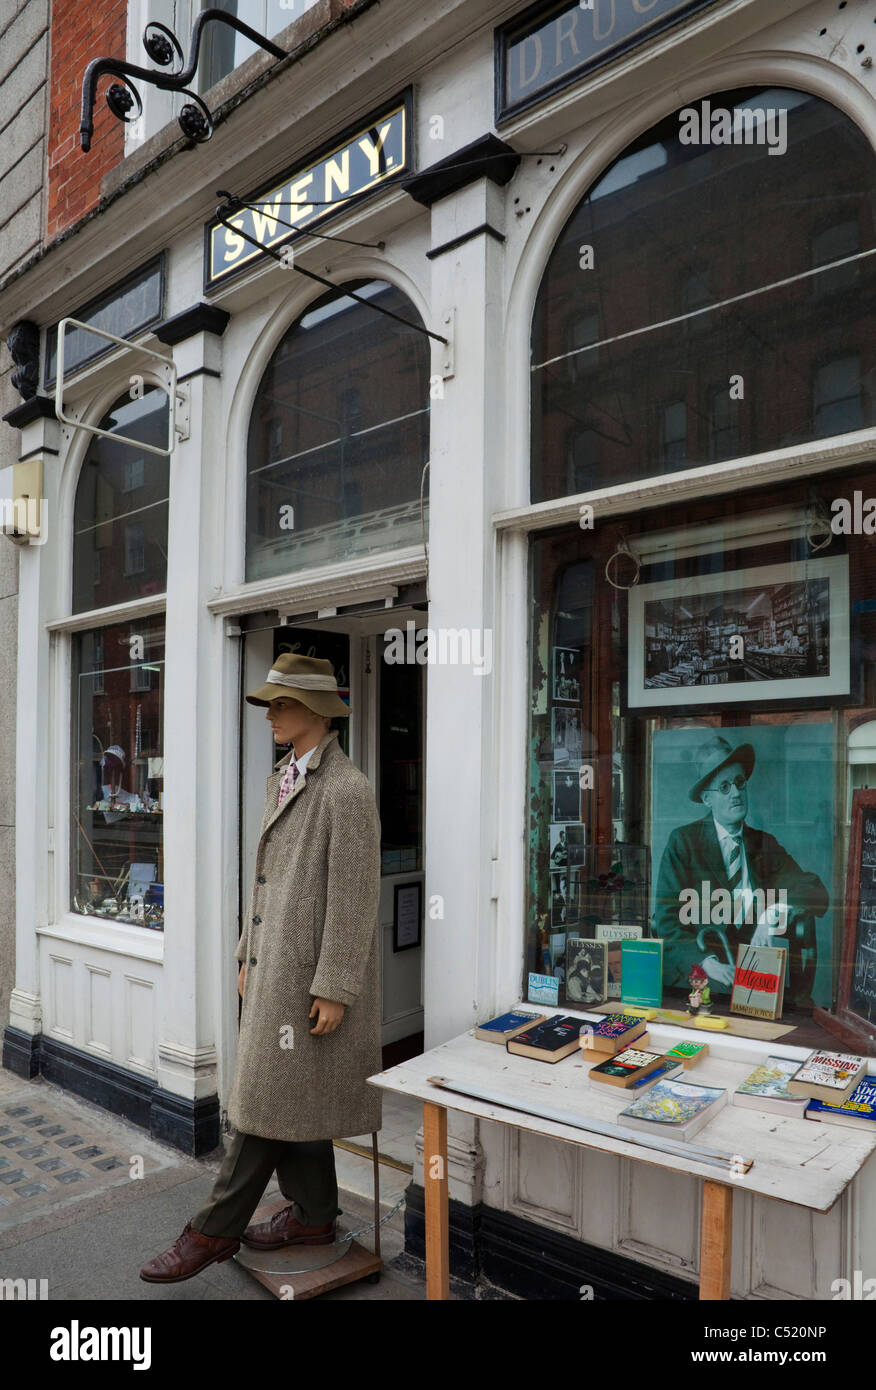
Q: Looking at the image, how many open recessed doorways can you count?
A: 1